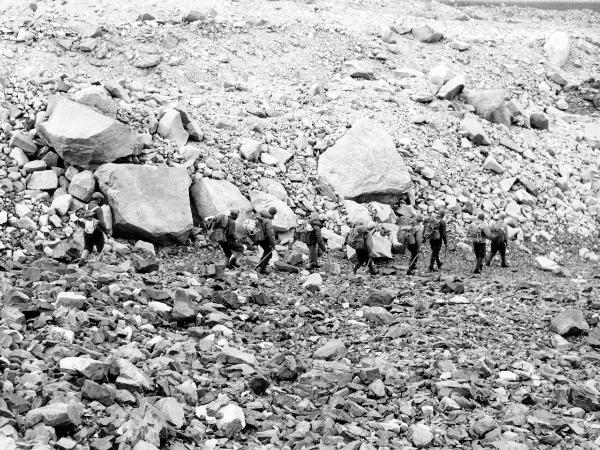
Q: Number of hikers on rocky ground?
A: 9